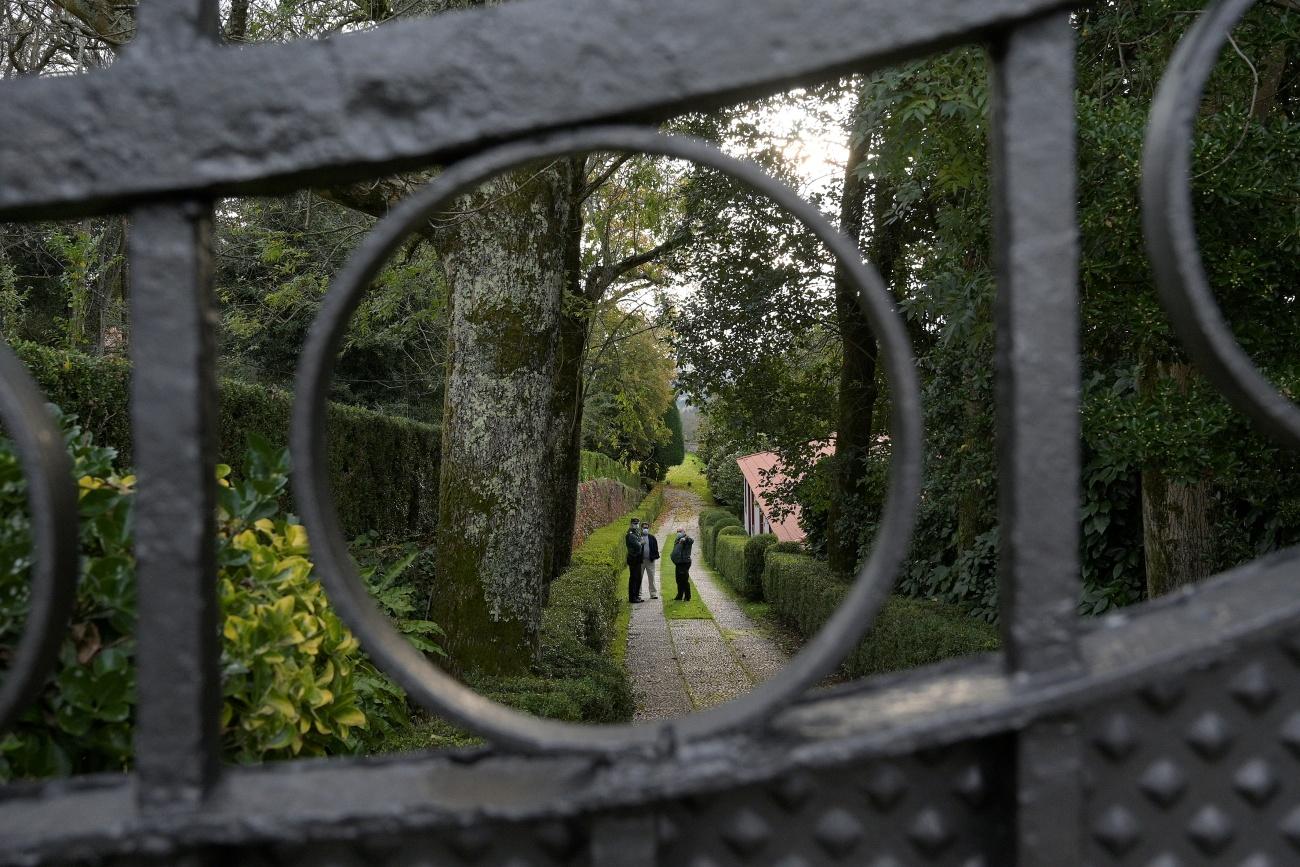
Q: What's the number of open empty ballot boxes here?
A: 0